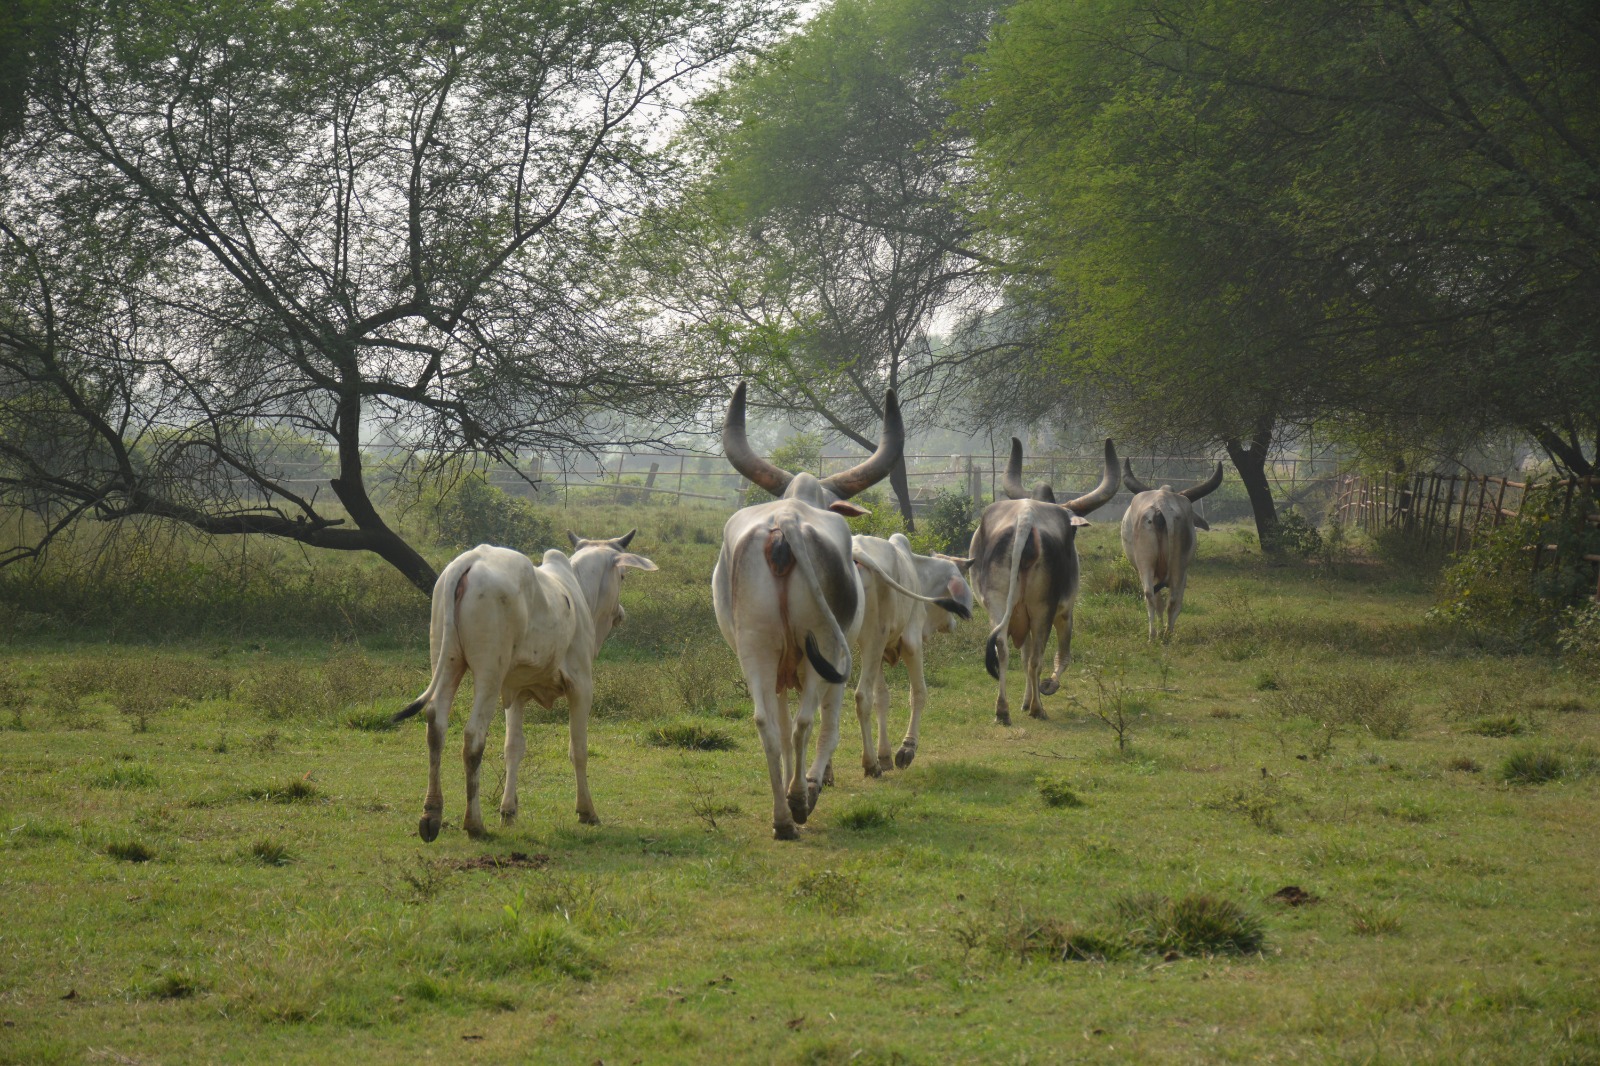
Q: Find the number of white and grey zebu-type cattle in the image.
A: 5